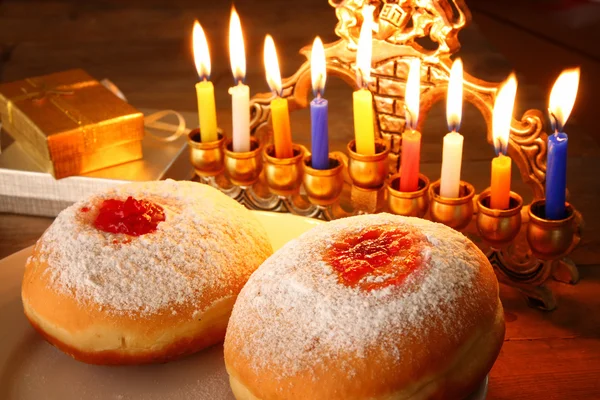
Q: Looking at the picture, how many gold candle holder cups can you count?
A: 9